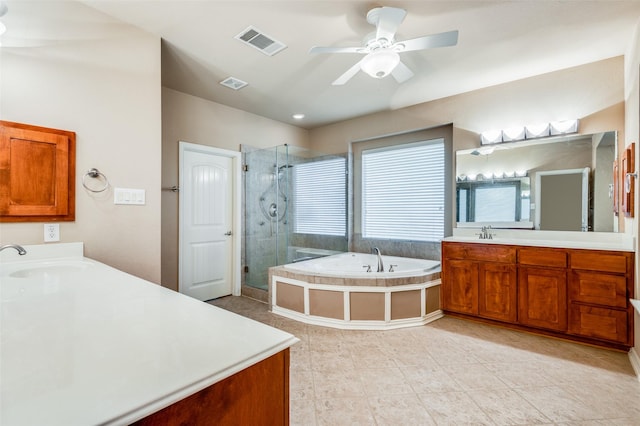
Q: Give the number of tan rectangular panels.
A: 5